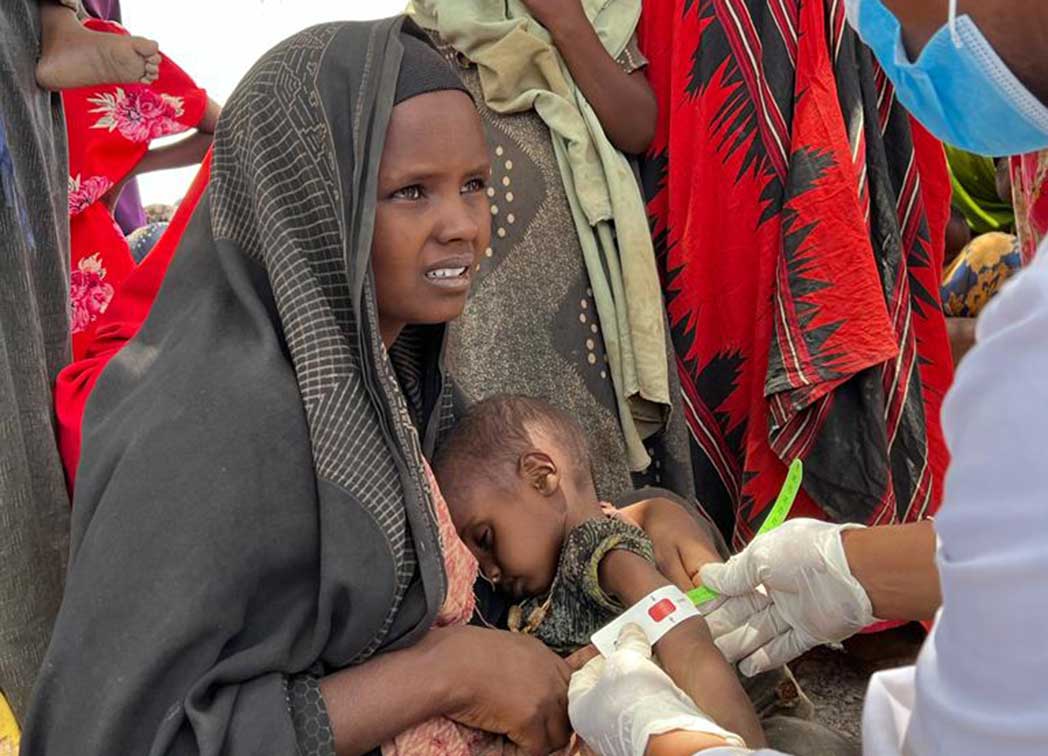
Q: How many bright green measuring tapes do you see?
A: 1